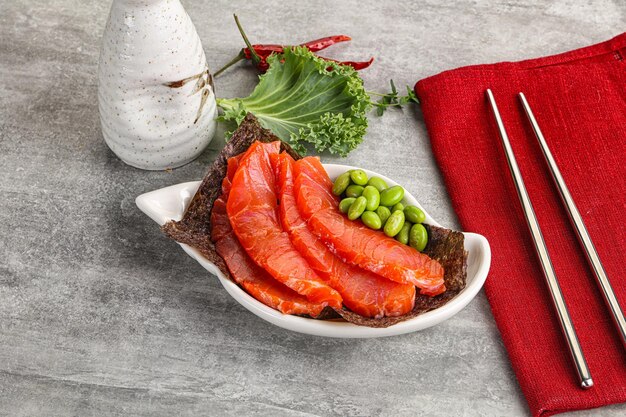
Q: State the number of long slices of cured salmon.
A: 4